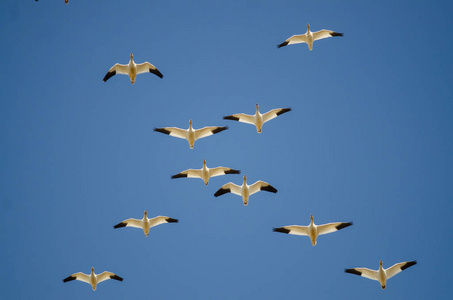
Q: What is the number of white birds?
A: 10